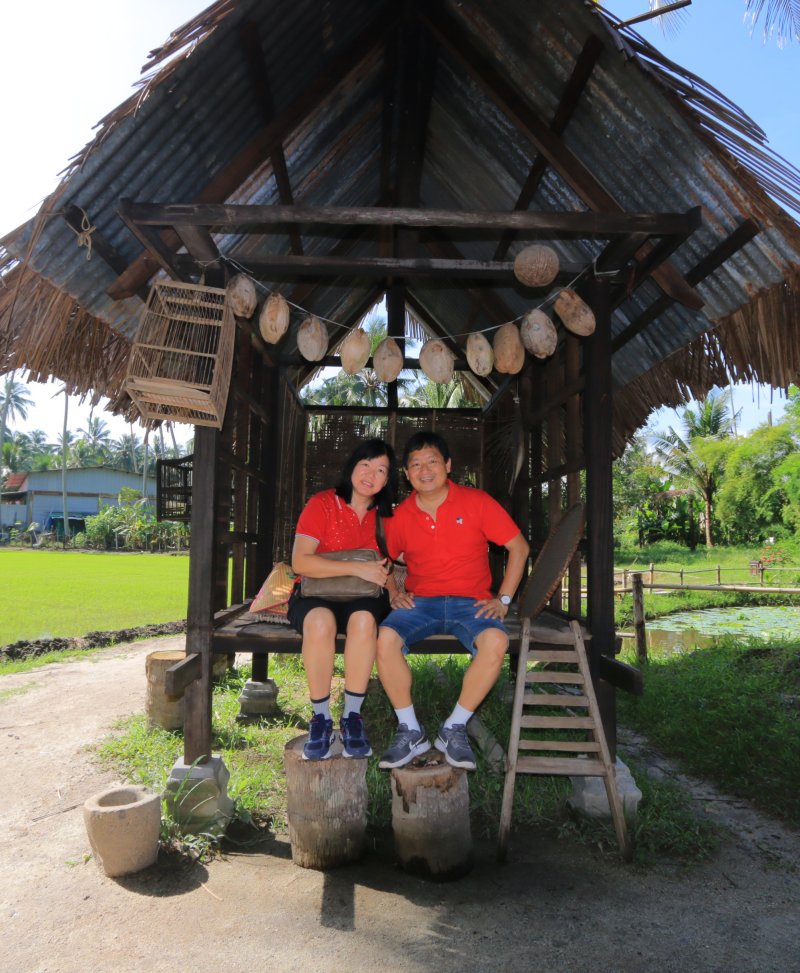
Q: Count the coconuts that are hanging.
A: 11